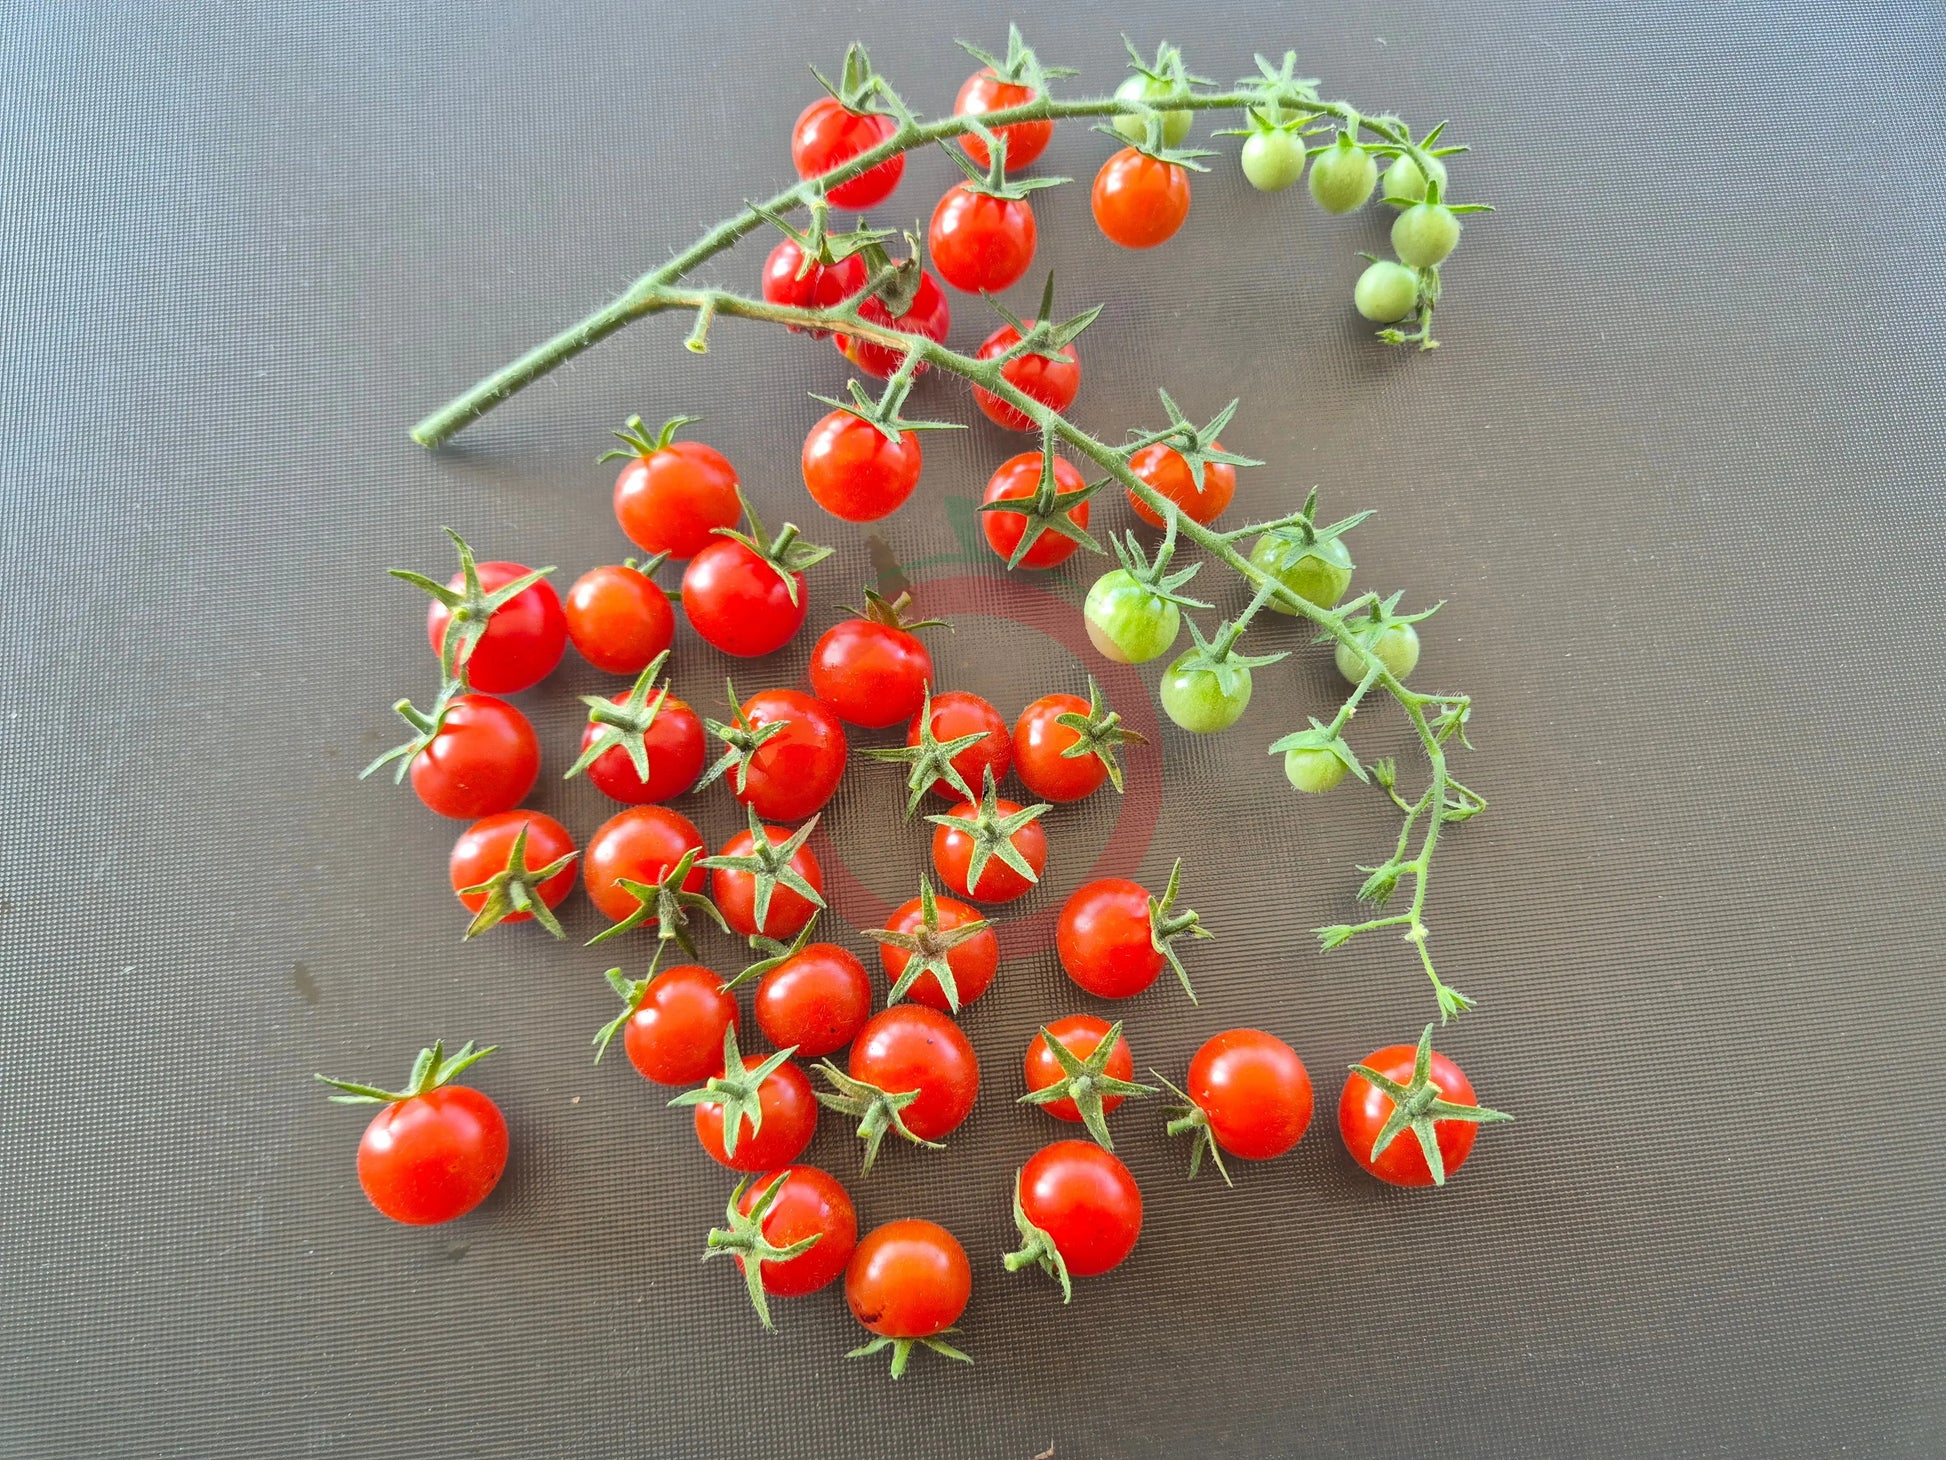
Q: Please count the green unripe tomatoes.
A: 12